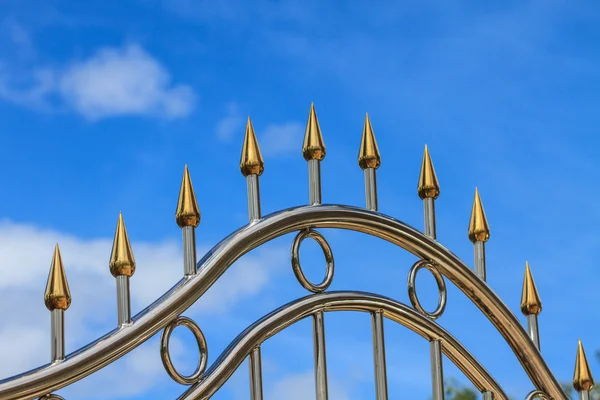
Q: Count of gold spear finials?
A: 10